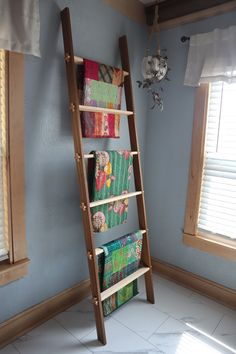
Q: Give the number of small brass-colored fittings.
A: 6